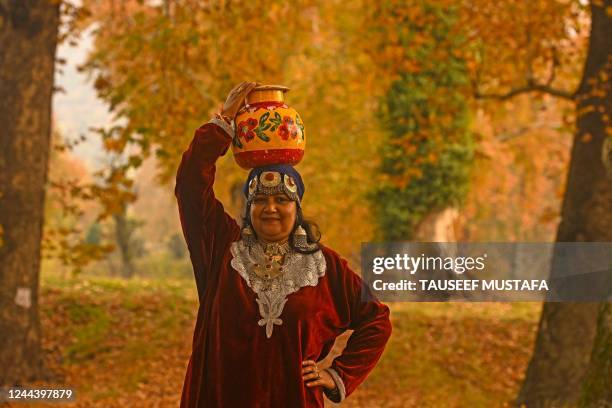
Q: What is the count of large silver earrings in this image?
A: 2